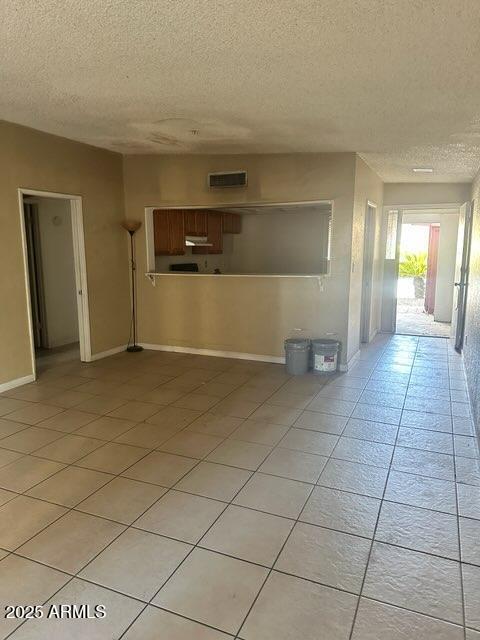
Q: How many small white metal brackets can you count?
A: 2